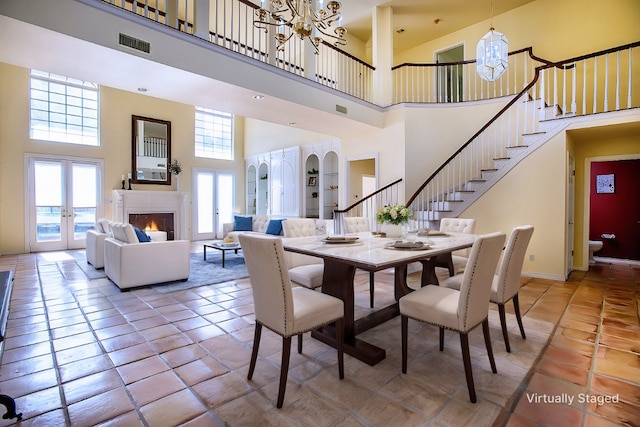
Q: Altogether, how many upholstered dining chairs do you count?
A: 6